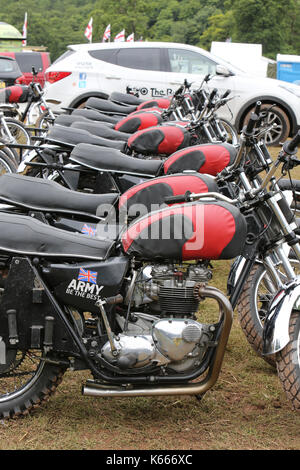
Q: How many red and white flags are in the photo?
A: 5